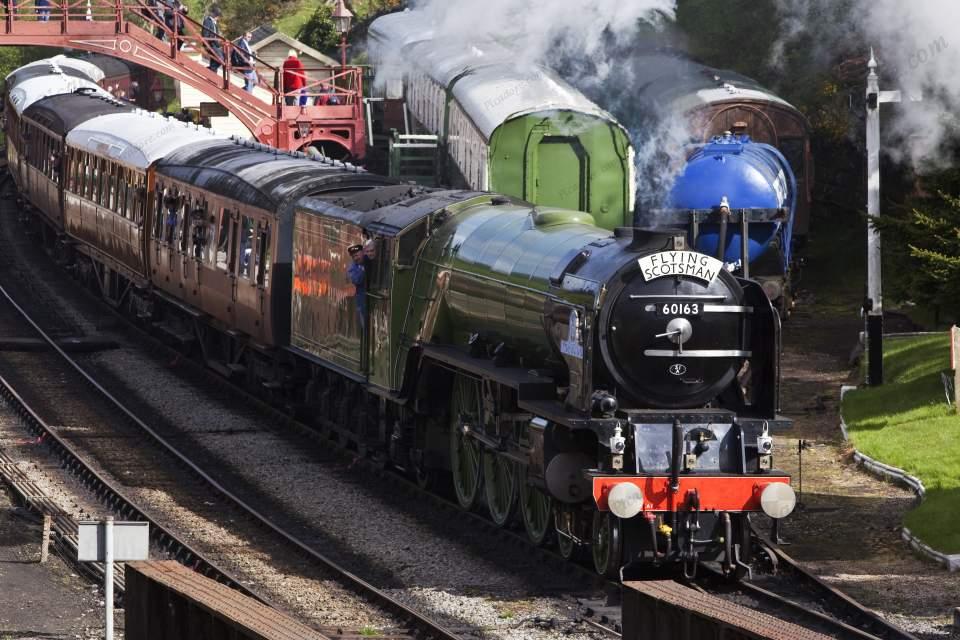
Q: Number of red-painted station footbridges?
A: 1